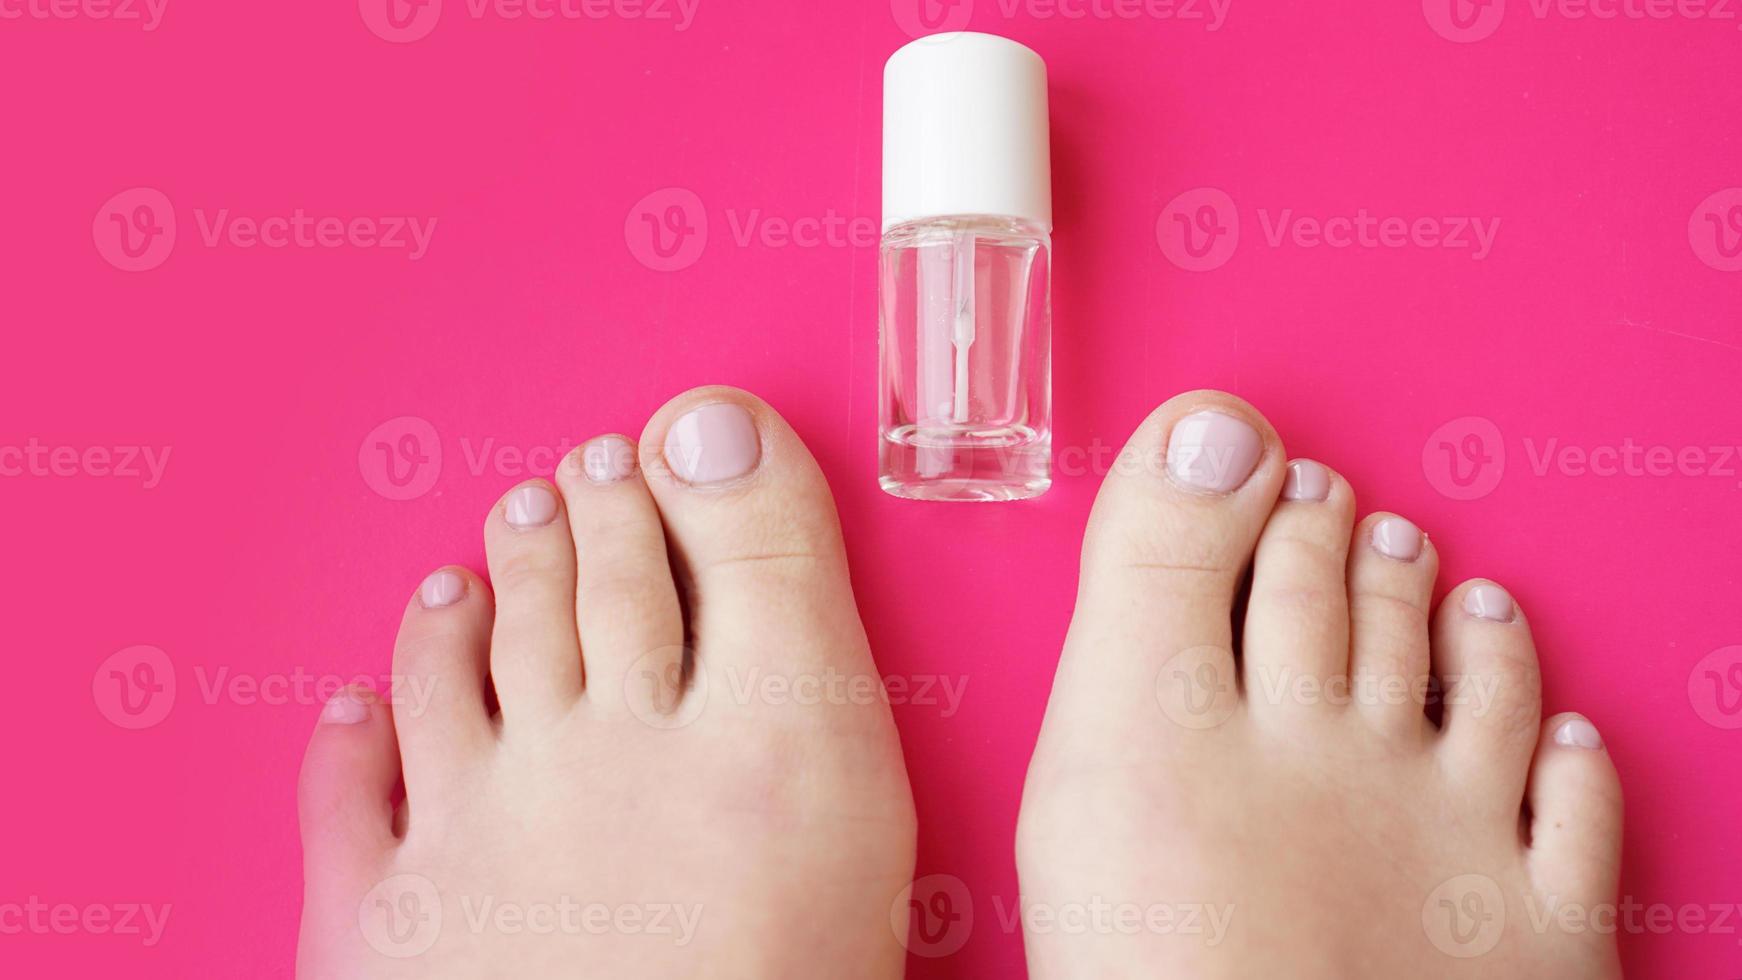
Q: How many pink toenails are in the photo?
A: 10